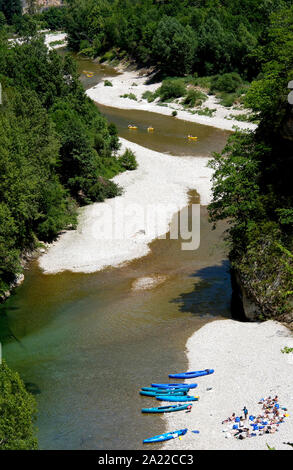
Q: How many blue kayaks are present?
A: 7